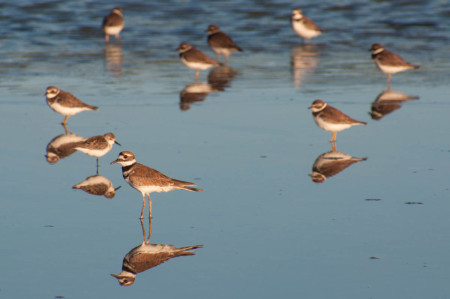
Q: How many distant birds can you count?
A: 5